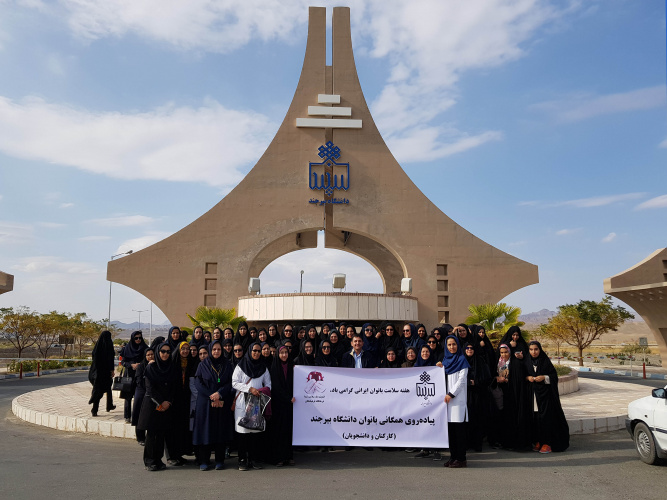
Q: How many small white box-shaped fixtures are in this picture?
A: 3